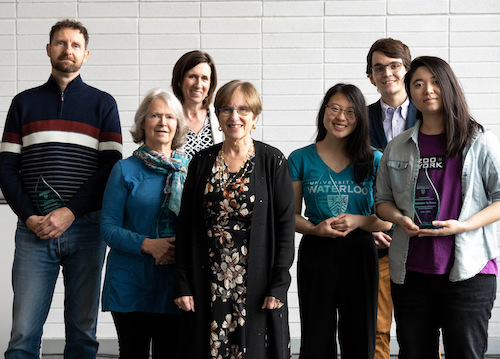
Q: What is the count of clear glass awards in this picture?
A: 4